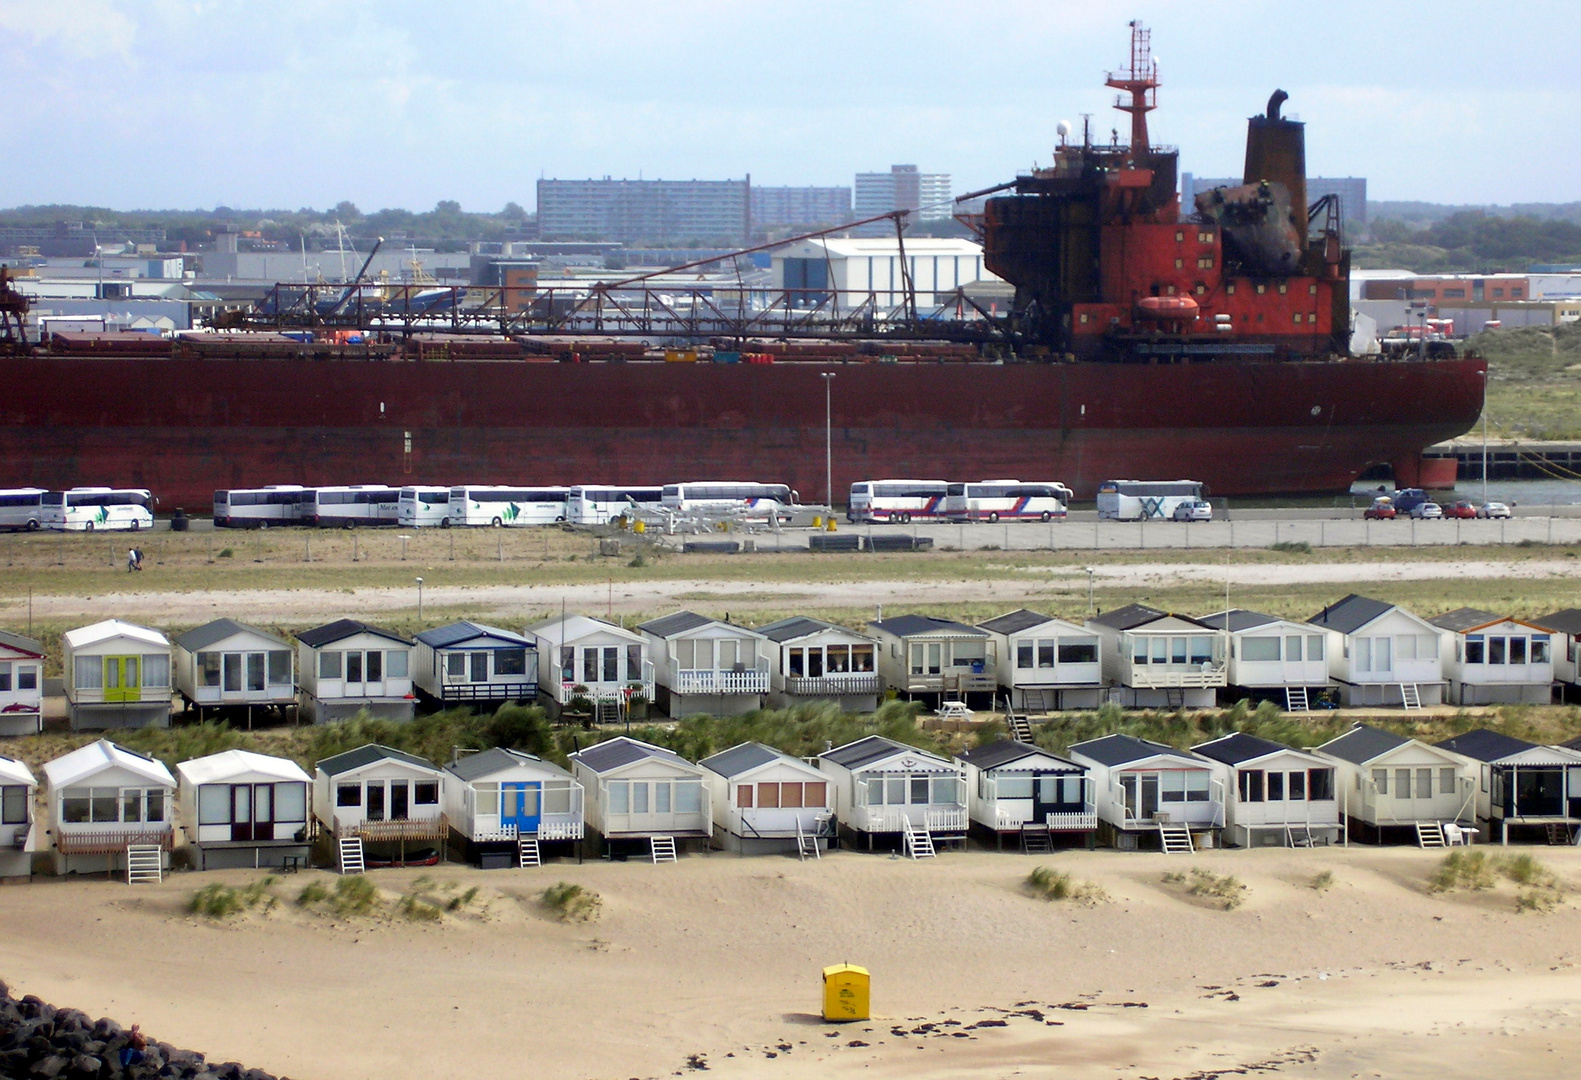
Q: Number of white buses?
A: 11